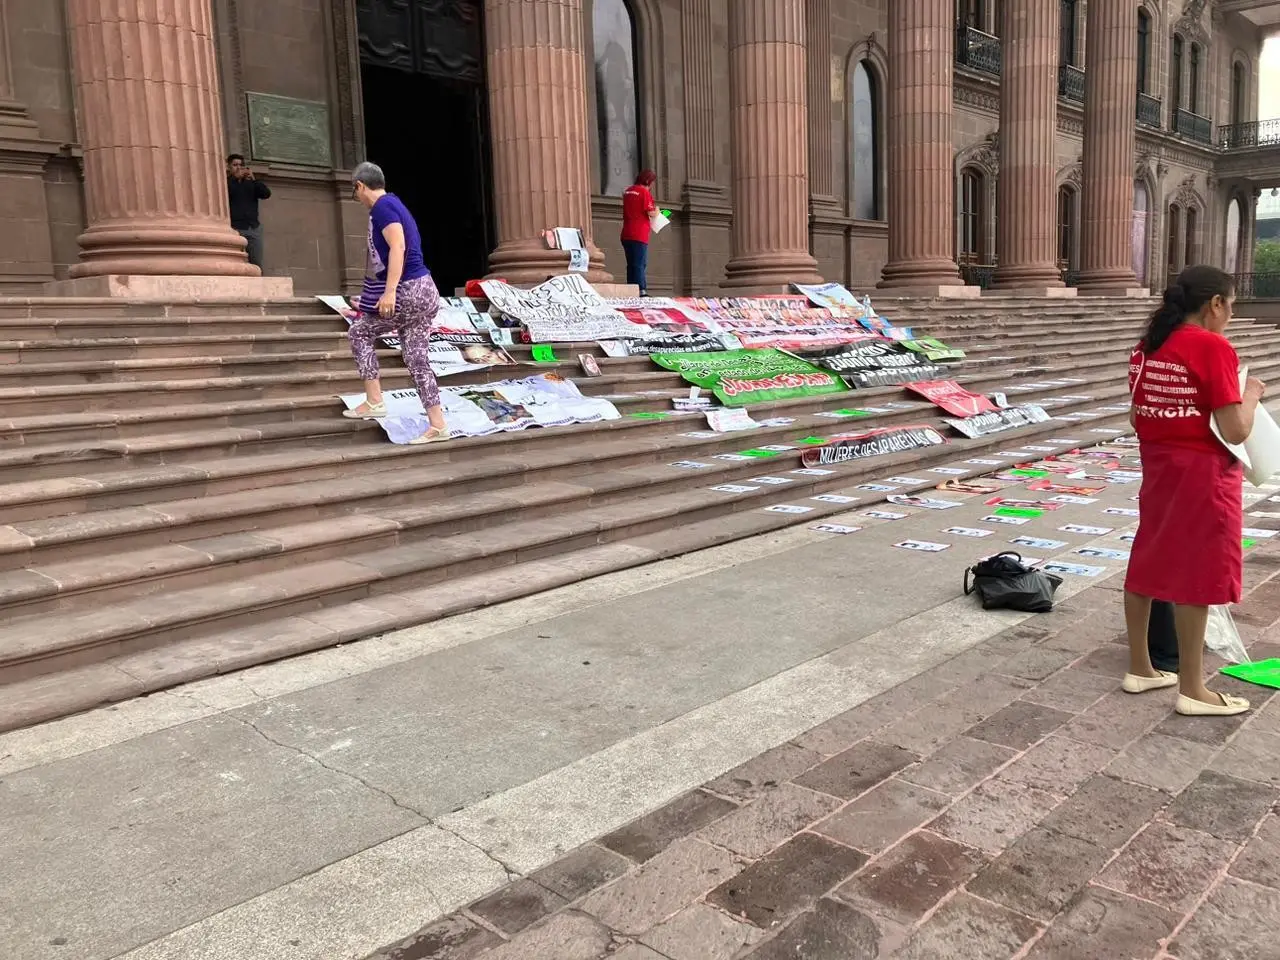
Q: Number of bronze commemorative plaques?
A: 1